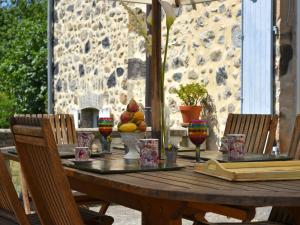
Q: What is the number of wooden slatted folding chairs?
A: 5